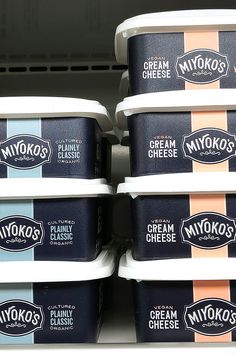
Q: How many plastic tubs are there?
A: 7